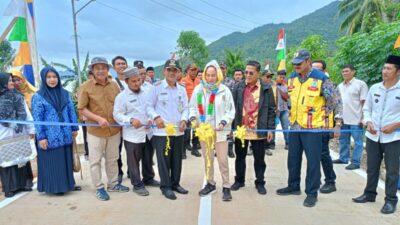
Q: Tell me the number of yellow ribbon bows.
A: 3